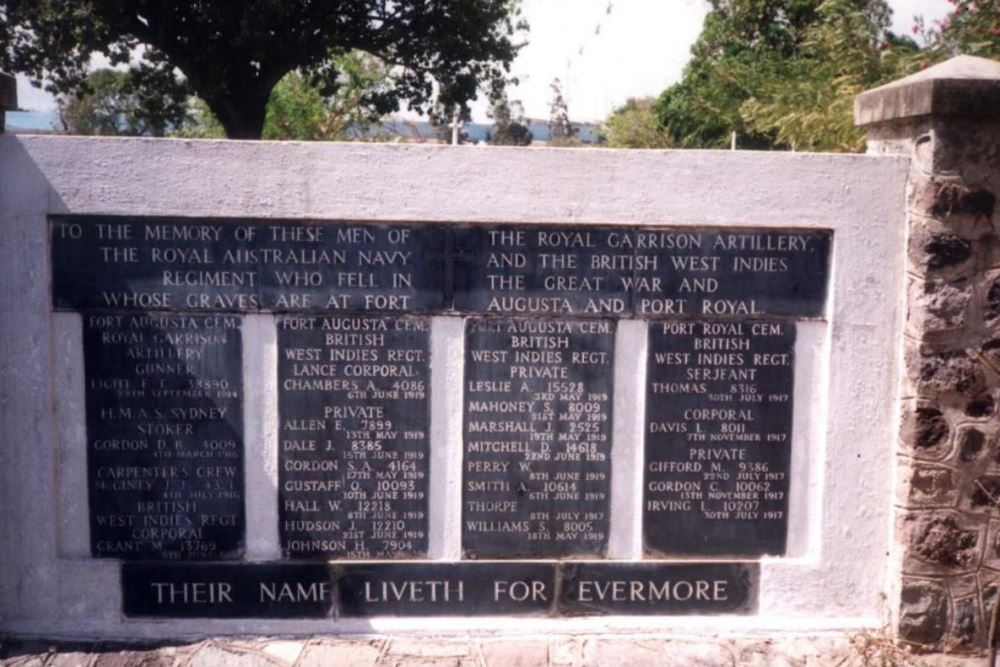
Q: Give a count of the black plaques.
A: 9